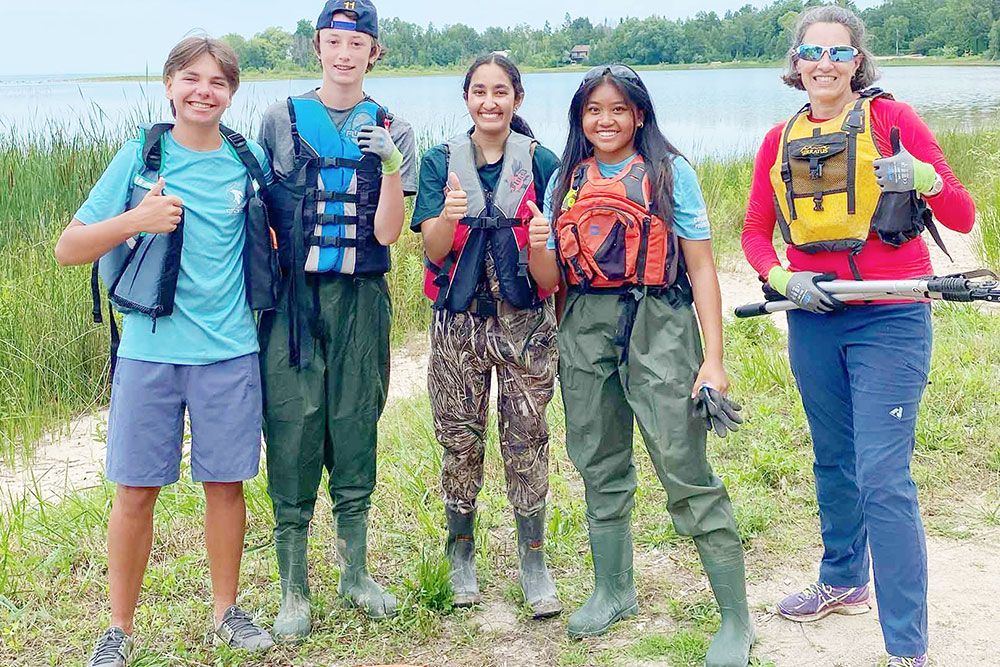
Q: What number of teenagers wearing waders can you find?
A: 3